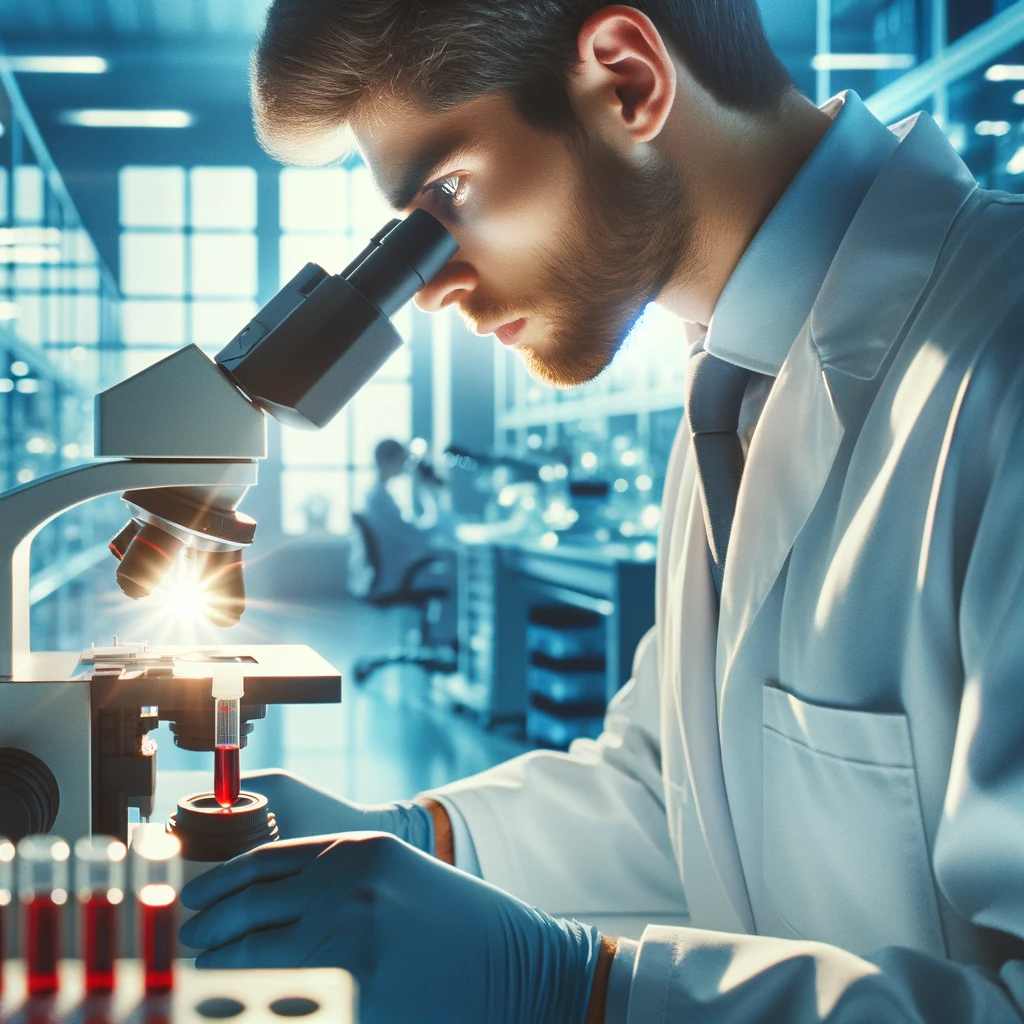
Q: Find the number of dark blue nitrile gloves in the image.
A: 2